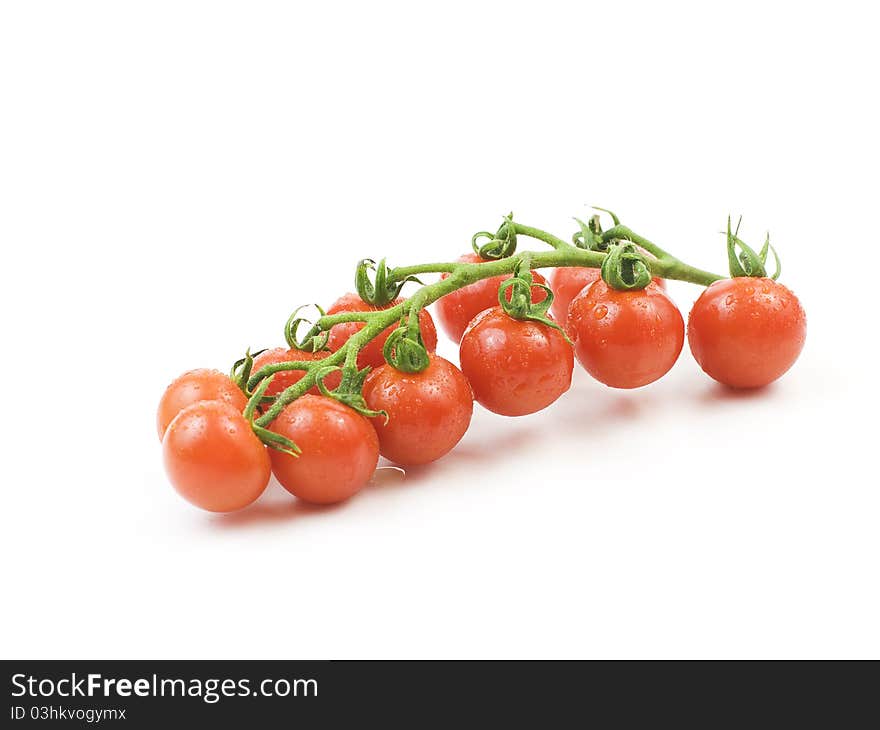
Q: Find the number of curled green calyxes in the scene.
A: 11